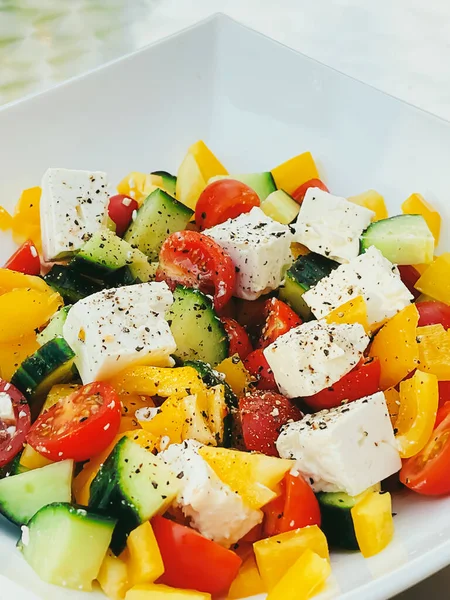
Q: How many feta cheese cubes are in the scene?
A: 8